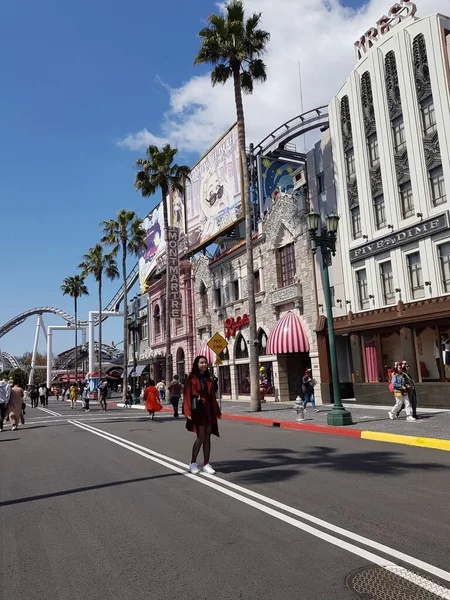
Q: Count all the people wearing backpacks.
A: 1